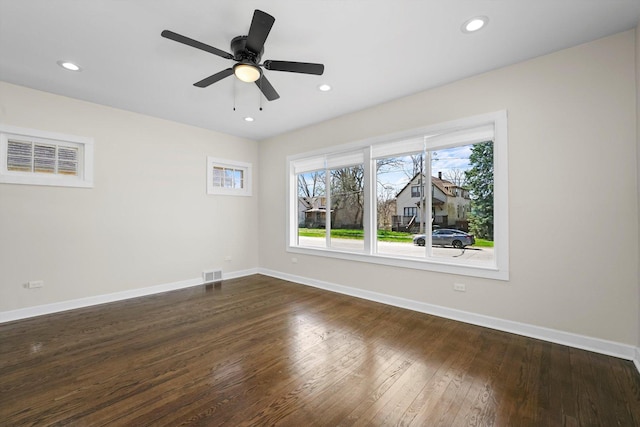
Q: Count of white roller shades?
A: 4